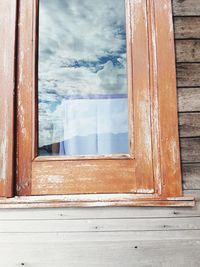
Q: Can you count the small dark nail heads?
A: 6